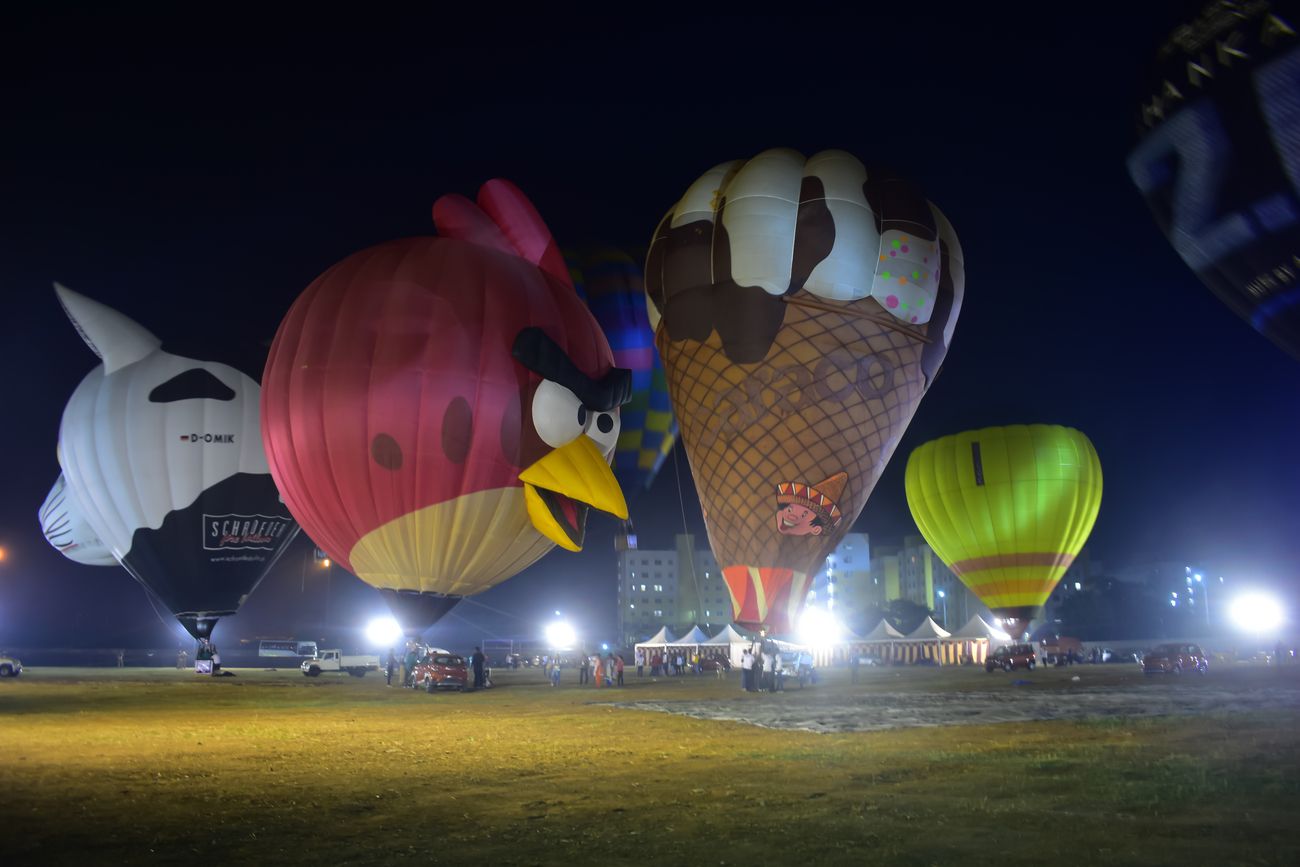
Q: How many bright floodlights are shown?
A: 4